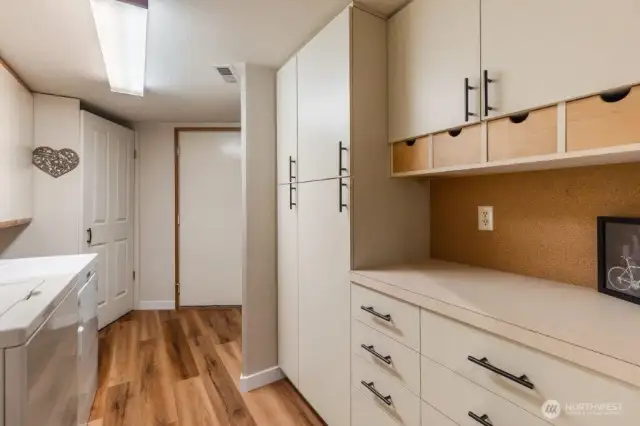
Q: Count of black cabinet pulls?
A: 11